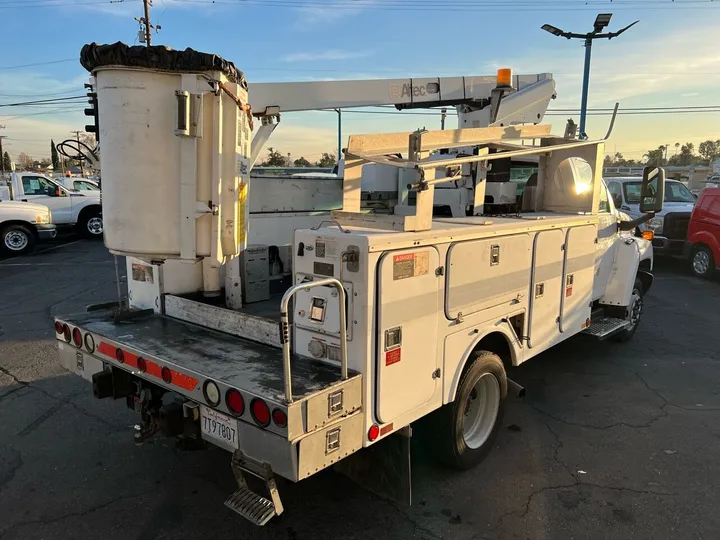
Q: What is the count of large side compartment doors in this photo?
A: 4